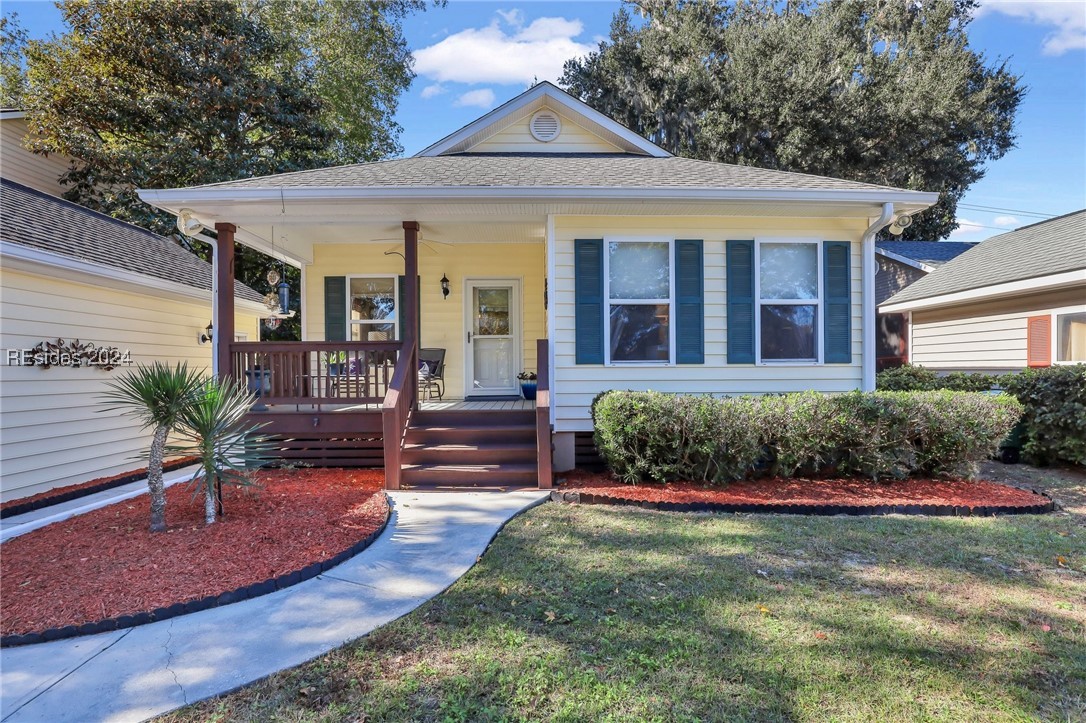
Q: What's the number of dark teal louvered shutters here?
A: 6